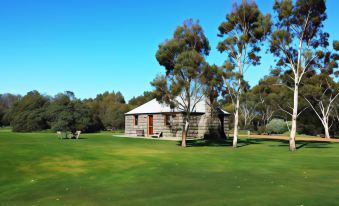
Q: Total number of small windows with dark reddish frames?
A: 2